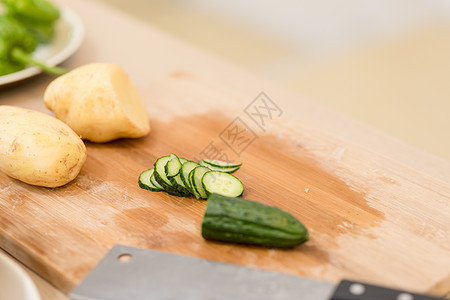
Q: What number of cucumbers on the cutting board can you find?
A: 1